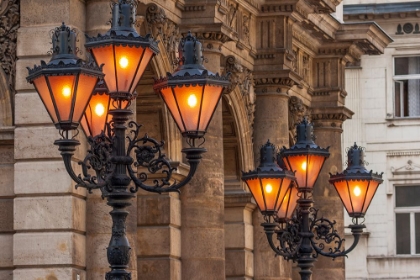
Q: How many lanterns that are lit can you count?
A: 8